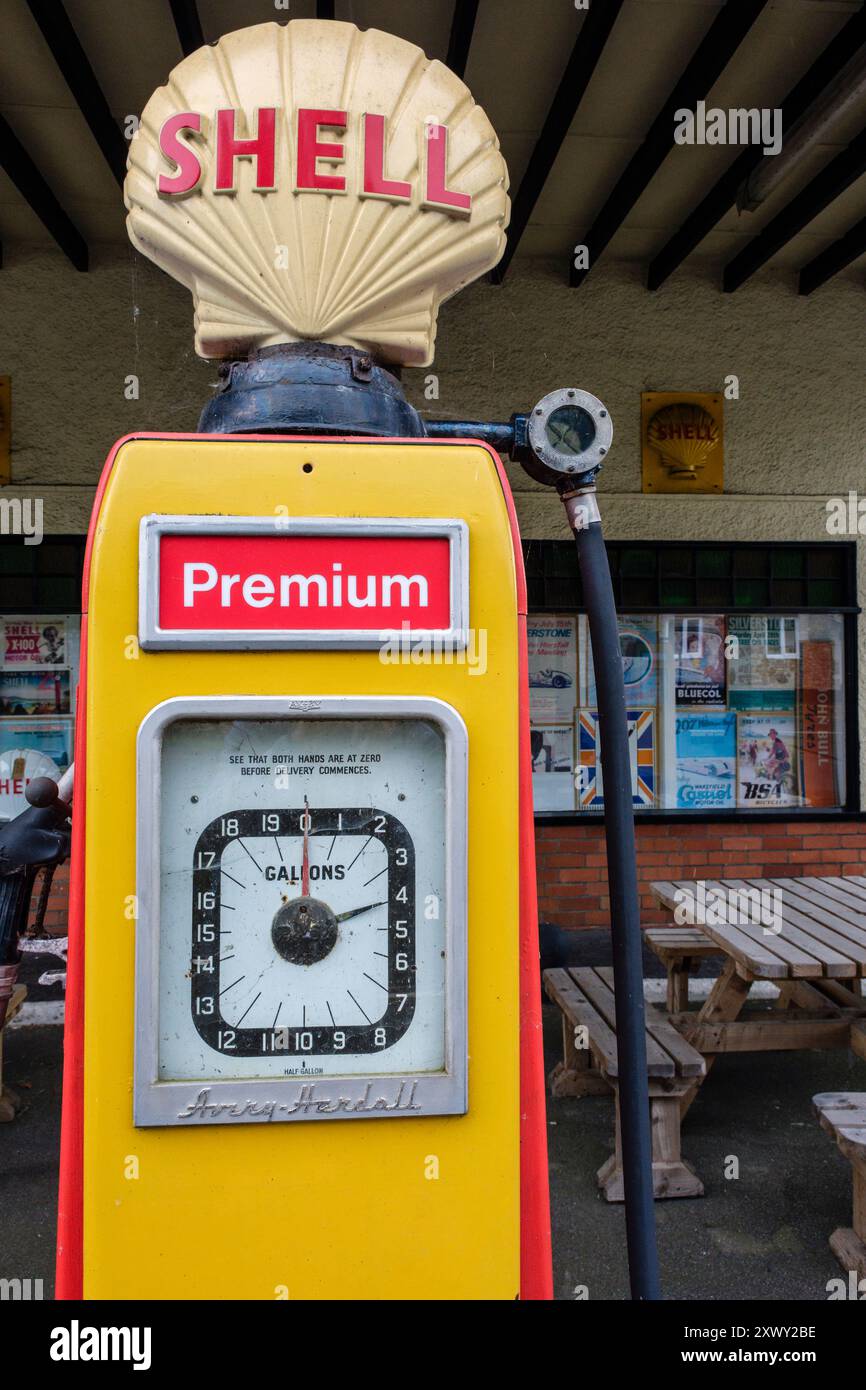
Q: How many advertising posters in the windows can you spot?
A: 12